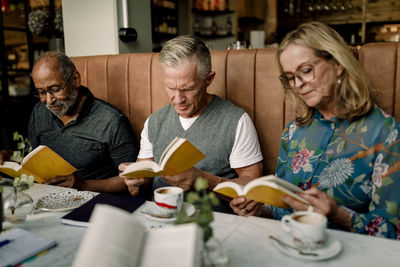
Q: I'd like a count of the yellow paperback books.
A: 3